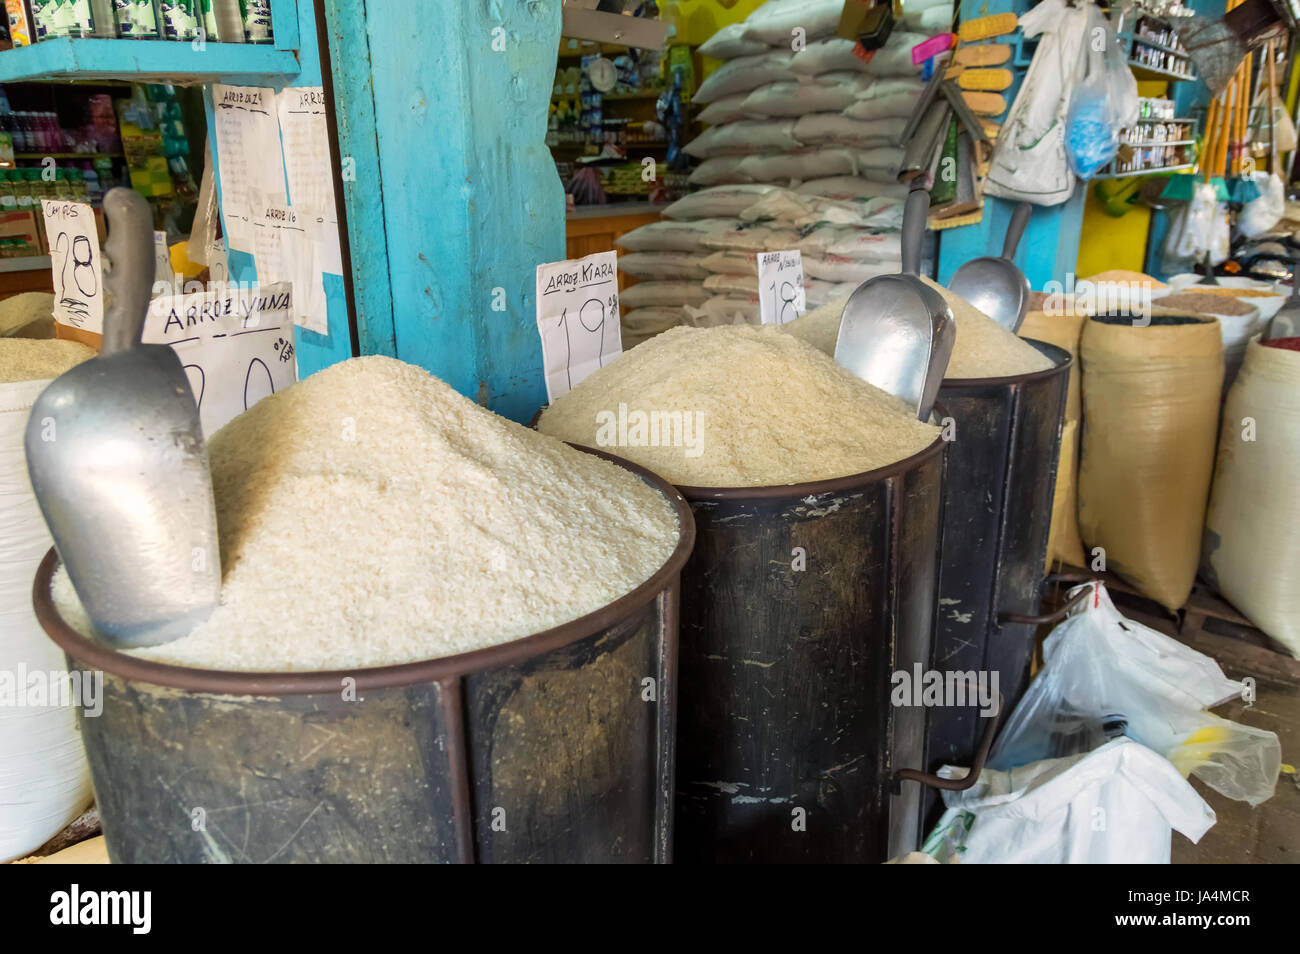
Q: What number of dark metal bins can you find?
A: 3